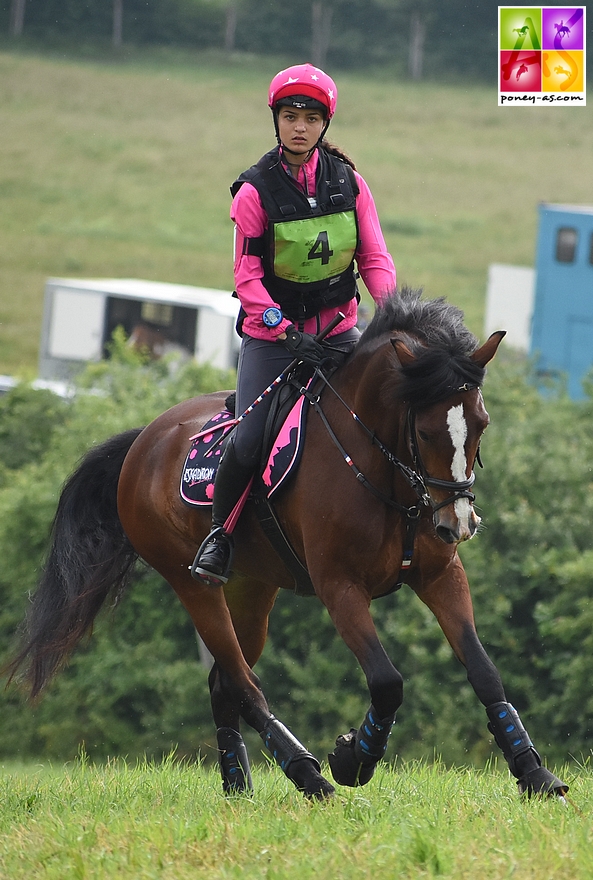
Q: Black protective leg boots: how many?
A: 4